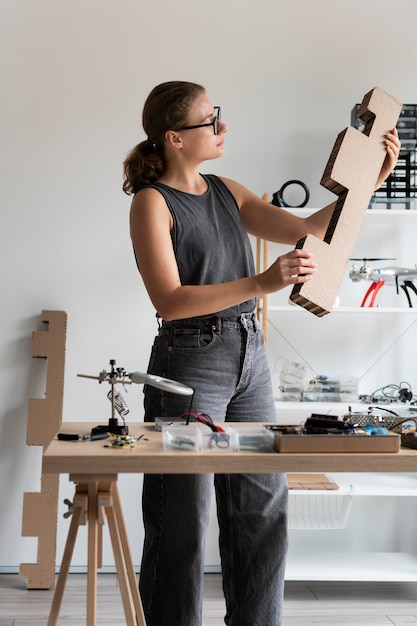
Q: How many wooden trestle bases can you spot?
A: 1